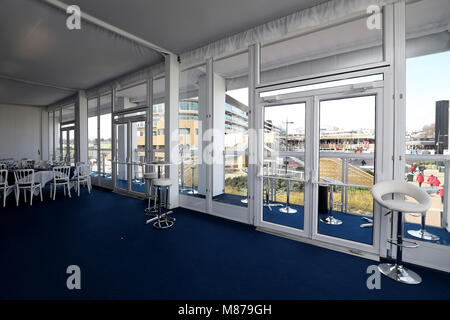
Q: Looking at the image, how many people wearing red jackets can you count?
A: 5